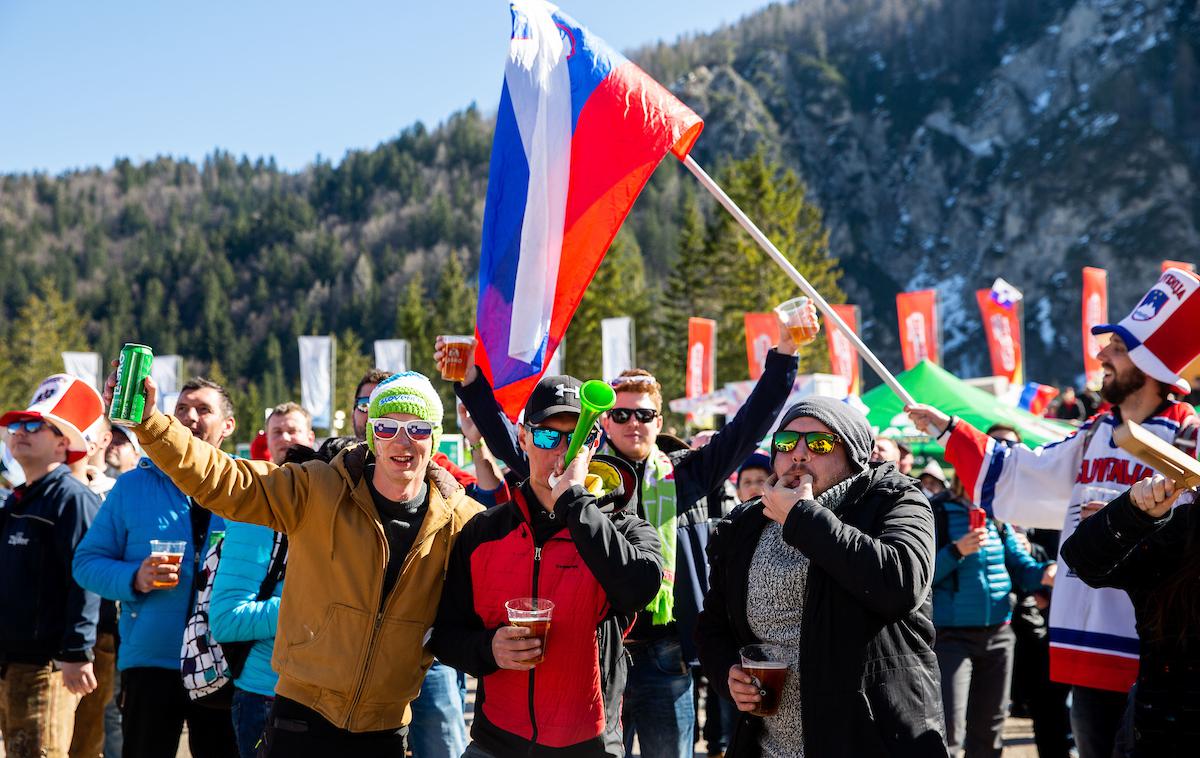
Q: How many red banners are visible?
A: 7